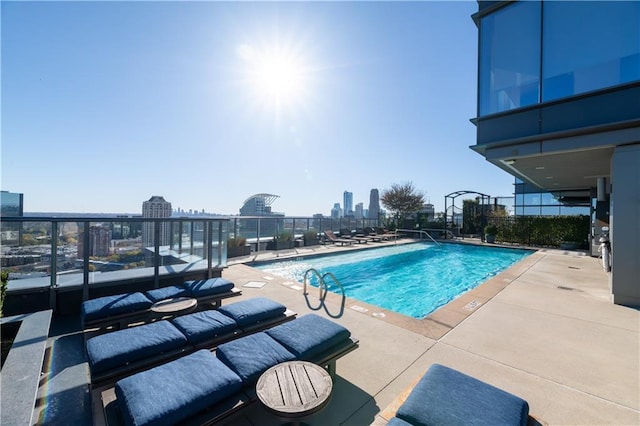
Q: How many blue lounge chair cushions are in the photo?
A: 11